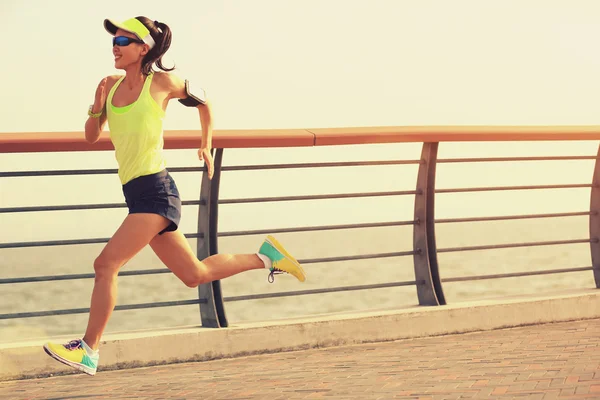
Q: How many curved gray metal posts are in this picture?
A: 3